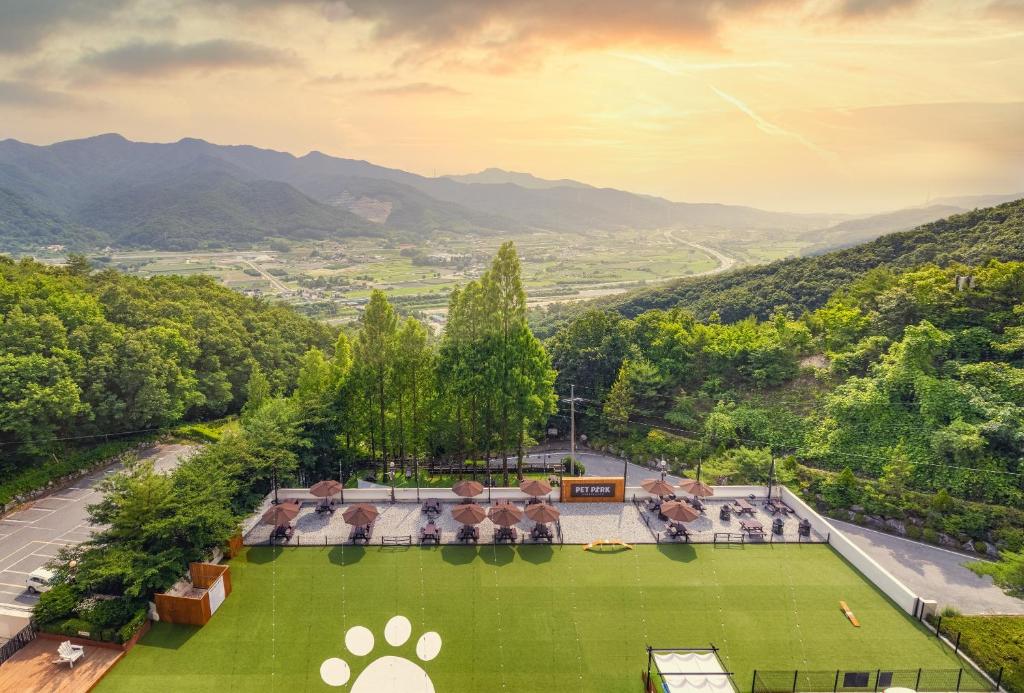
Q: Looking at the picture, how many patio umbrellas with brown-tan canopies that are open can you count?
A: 11